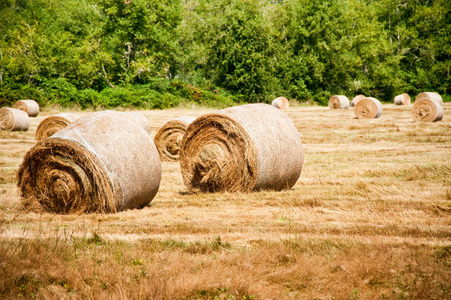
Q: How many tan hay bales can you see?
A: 14